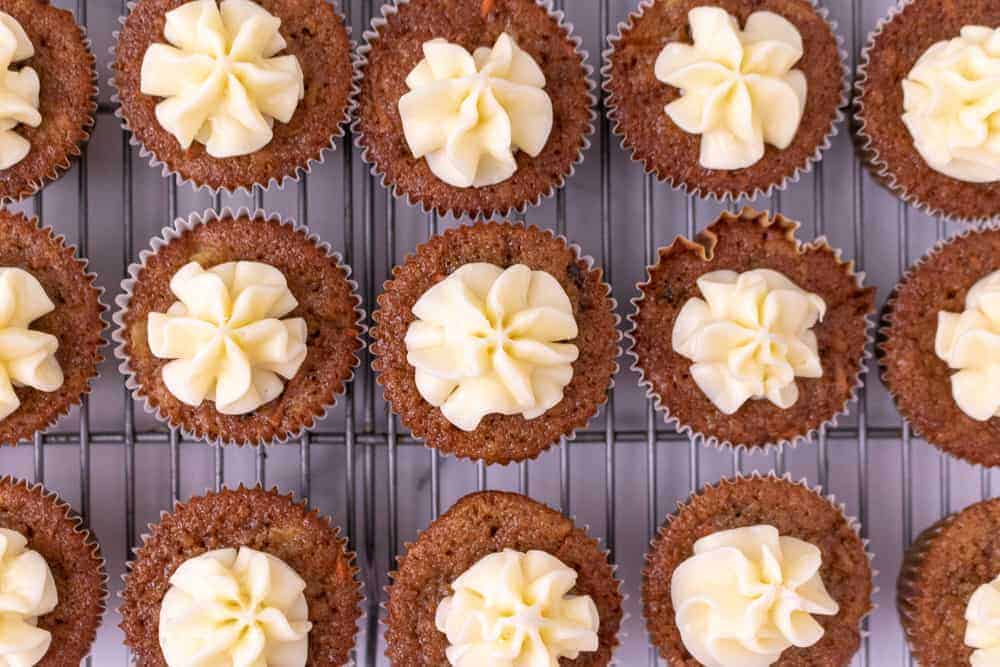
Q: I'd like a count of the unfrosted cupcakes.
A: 0